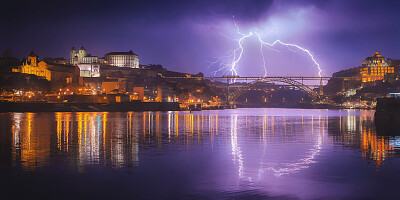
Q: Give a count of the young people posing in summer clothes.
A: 0